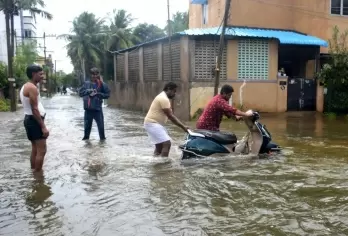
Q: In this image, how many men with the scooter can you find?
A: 2